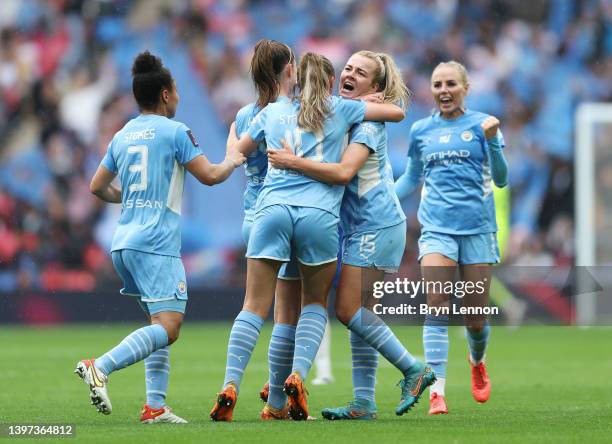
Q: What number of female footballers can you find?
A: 5